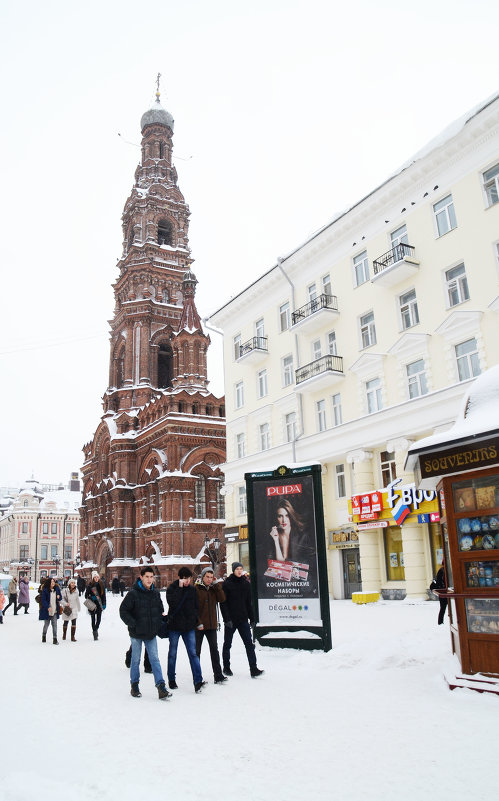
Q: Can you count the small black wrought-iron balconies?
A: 4